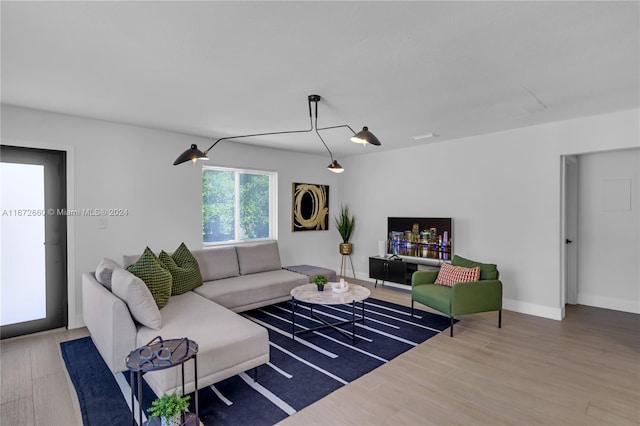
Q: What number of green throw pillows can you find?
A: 2